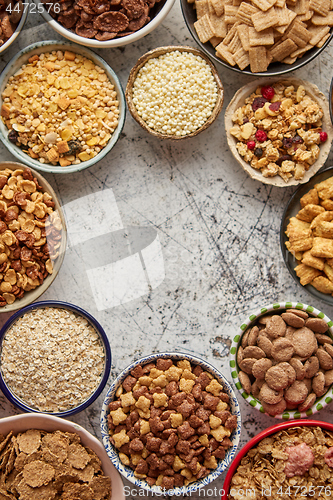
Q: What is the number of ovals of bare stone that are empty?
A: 1